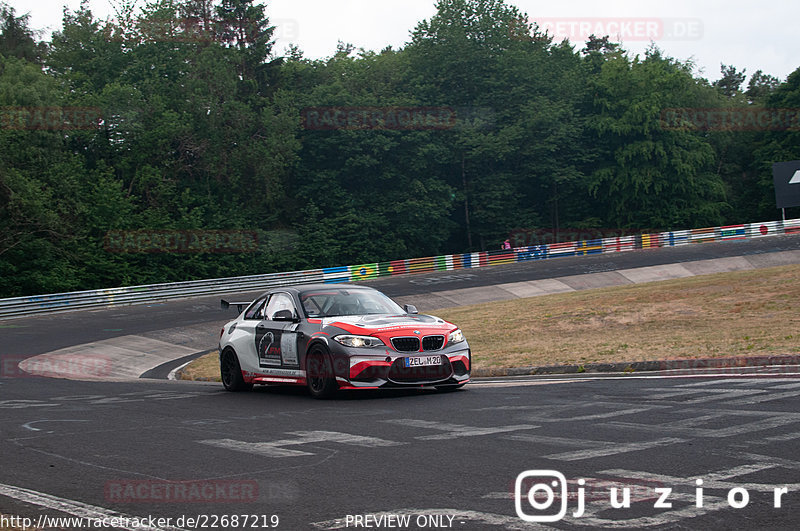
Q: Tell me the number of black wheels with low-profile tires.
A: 2